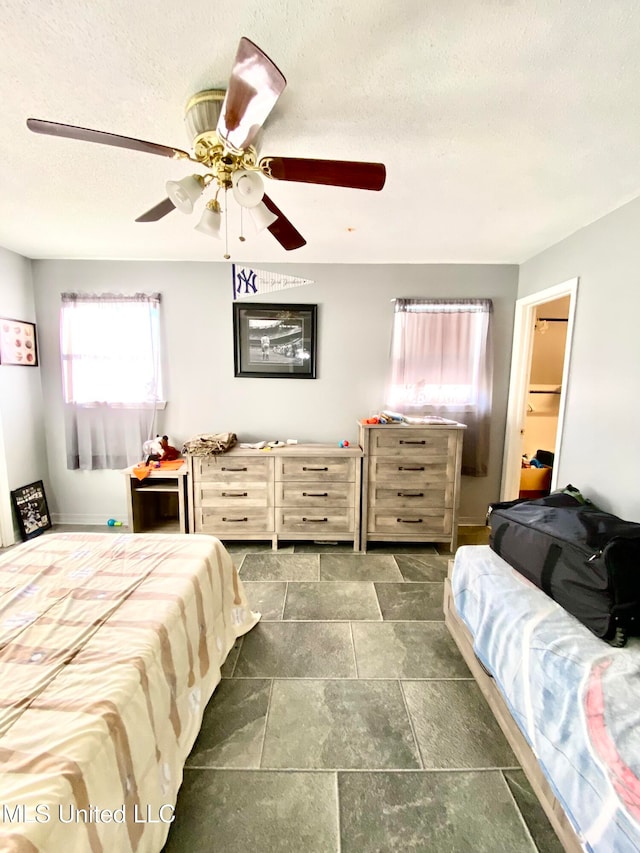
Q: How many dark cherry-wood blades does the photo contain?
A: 5